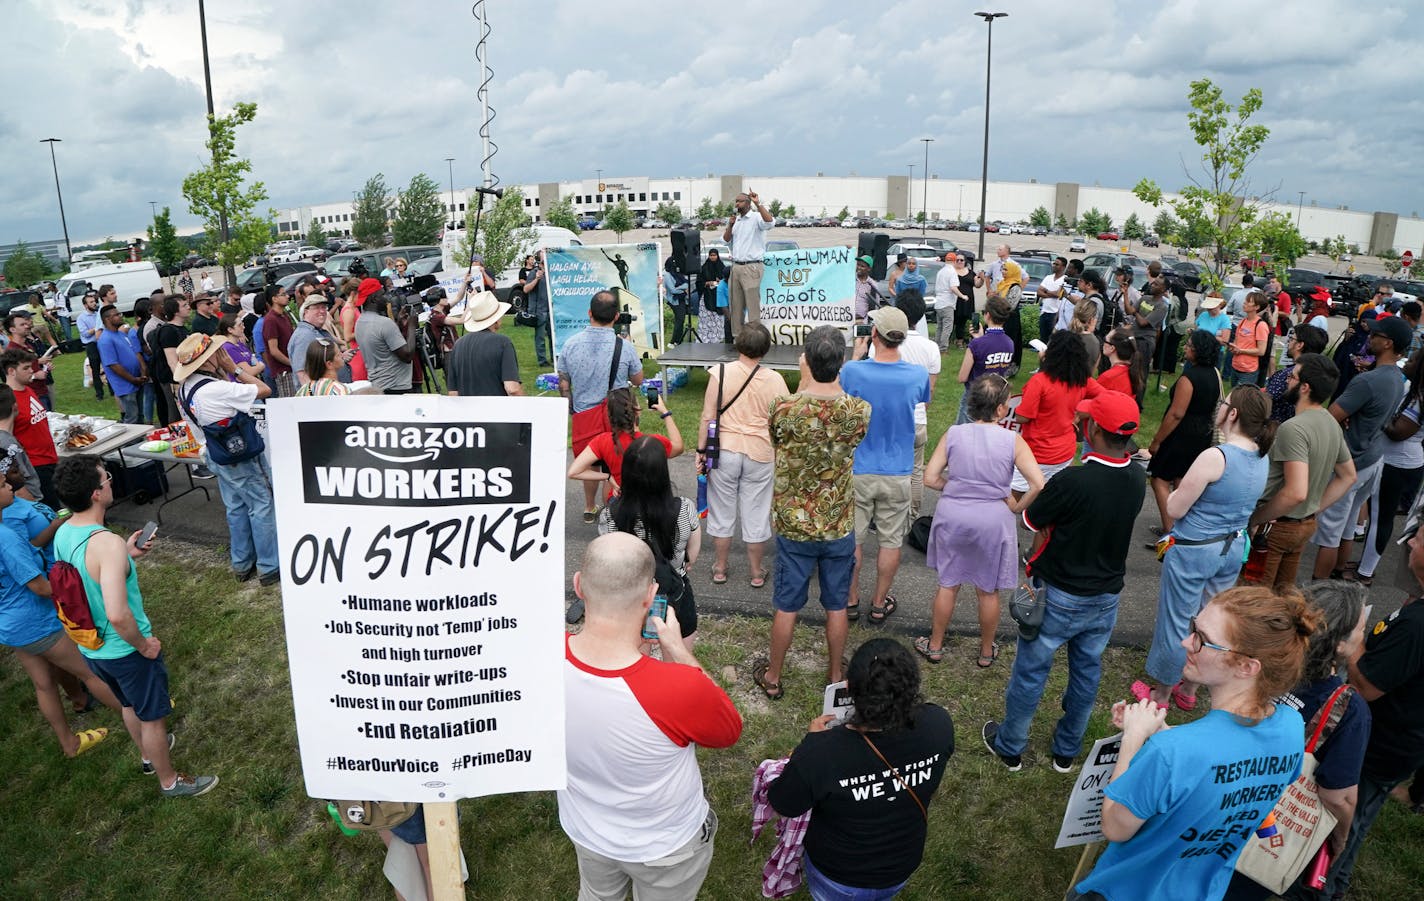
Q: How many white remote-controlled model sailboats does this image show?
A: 0